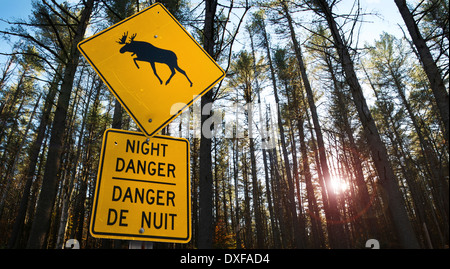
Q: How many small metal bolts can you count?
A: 4